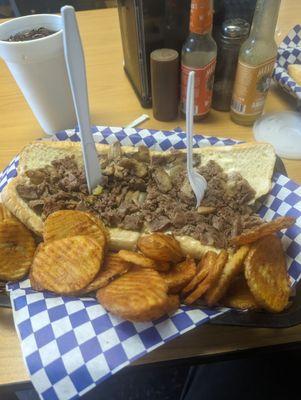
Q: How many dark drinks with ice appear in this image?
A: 1